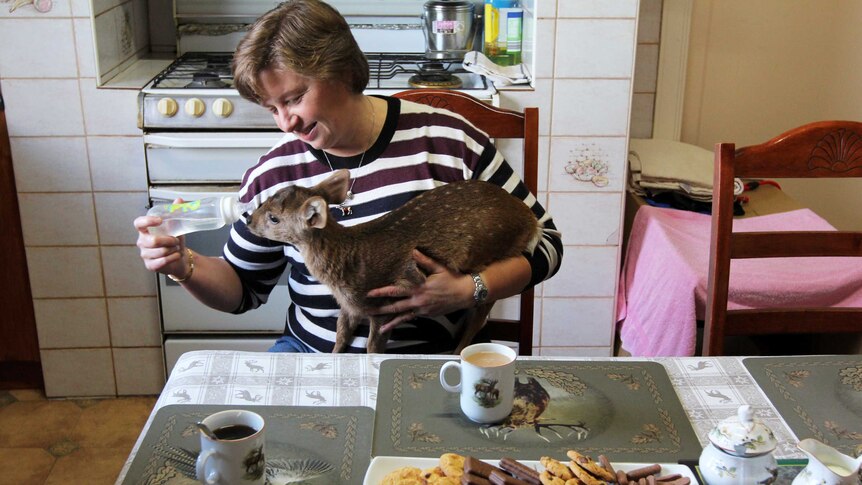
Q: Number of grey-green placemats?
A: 3